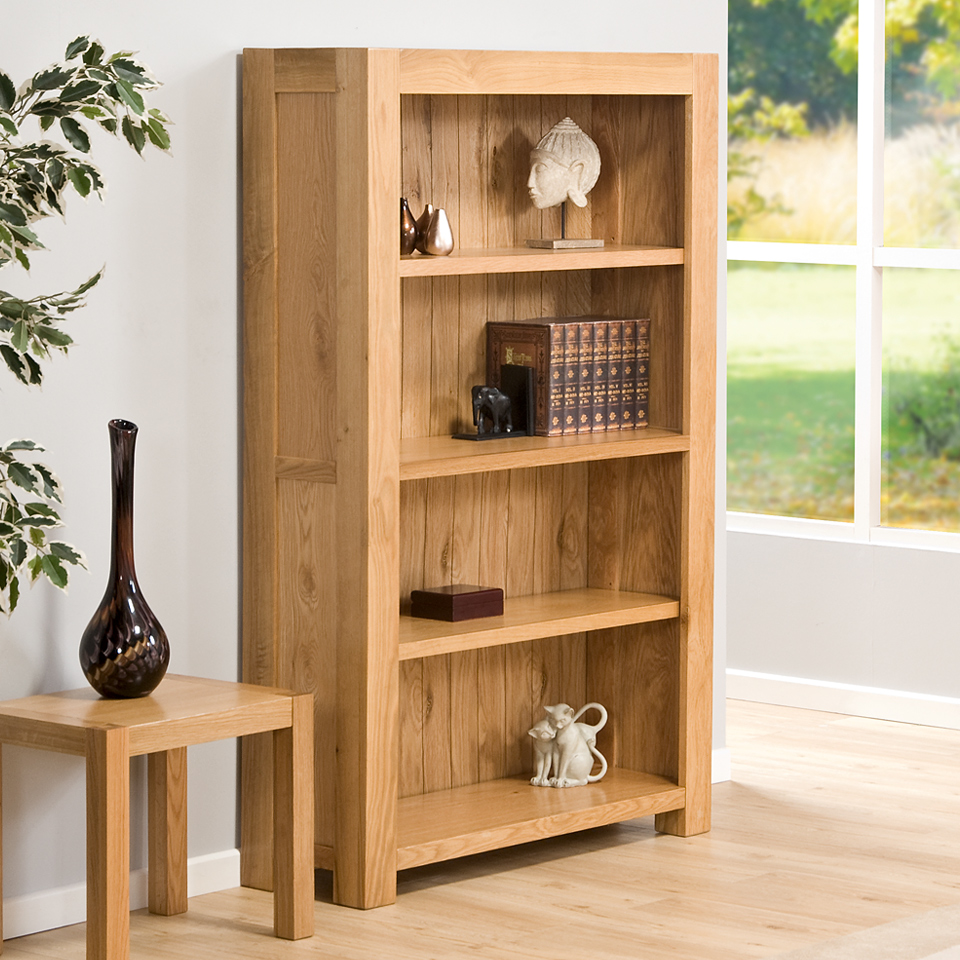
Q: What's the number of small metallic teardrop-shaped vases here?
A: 3